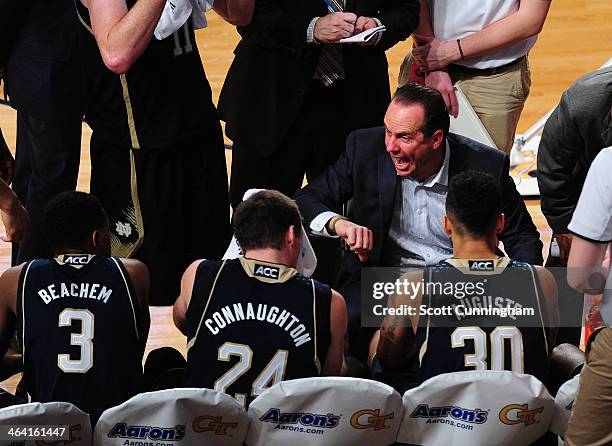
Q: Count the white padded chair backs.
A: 5